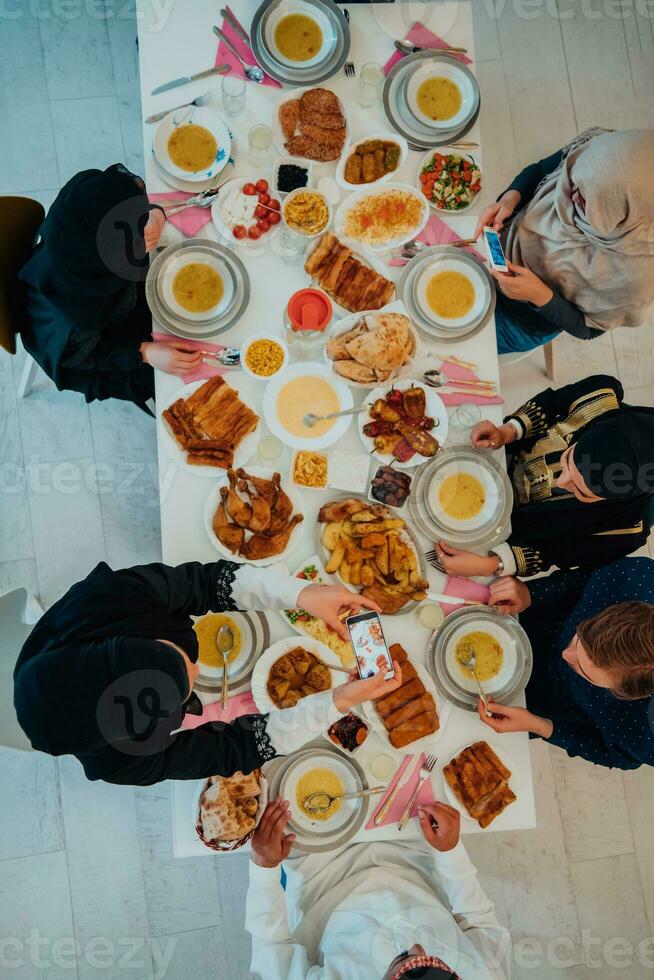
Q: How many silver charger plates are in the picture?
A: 8